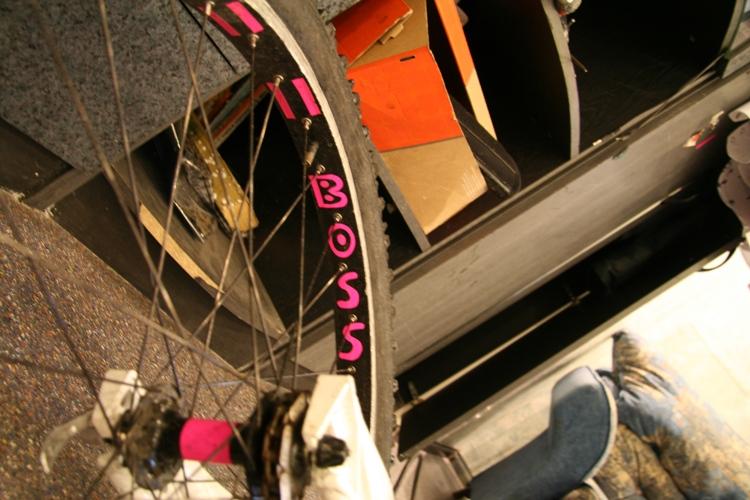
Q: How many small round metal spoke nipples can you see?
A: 9